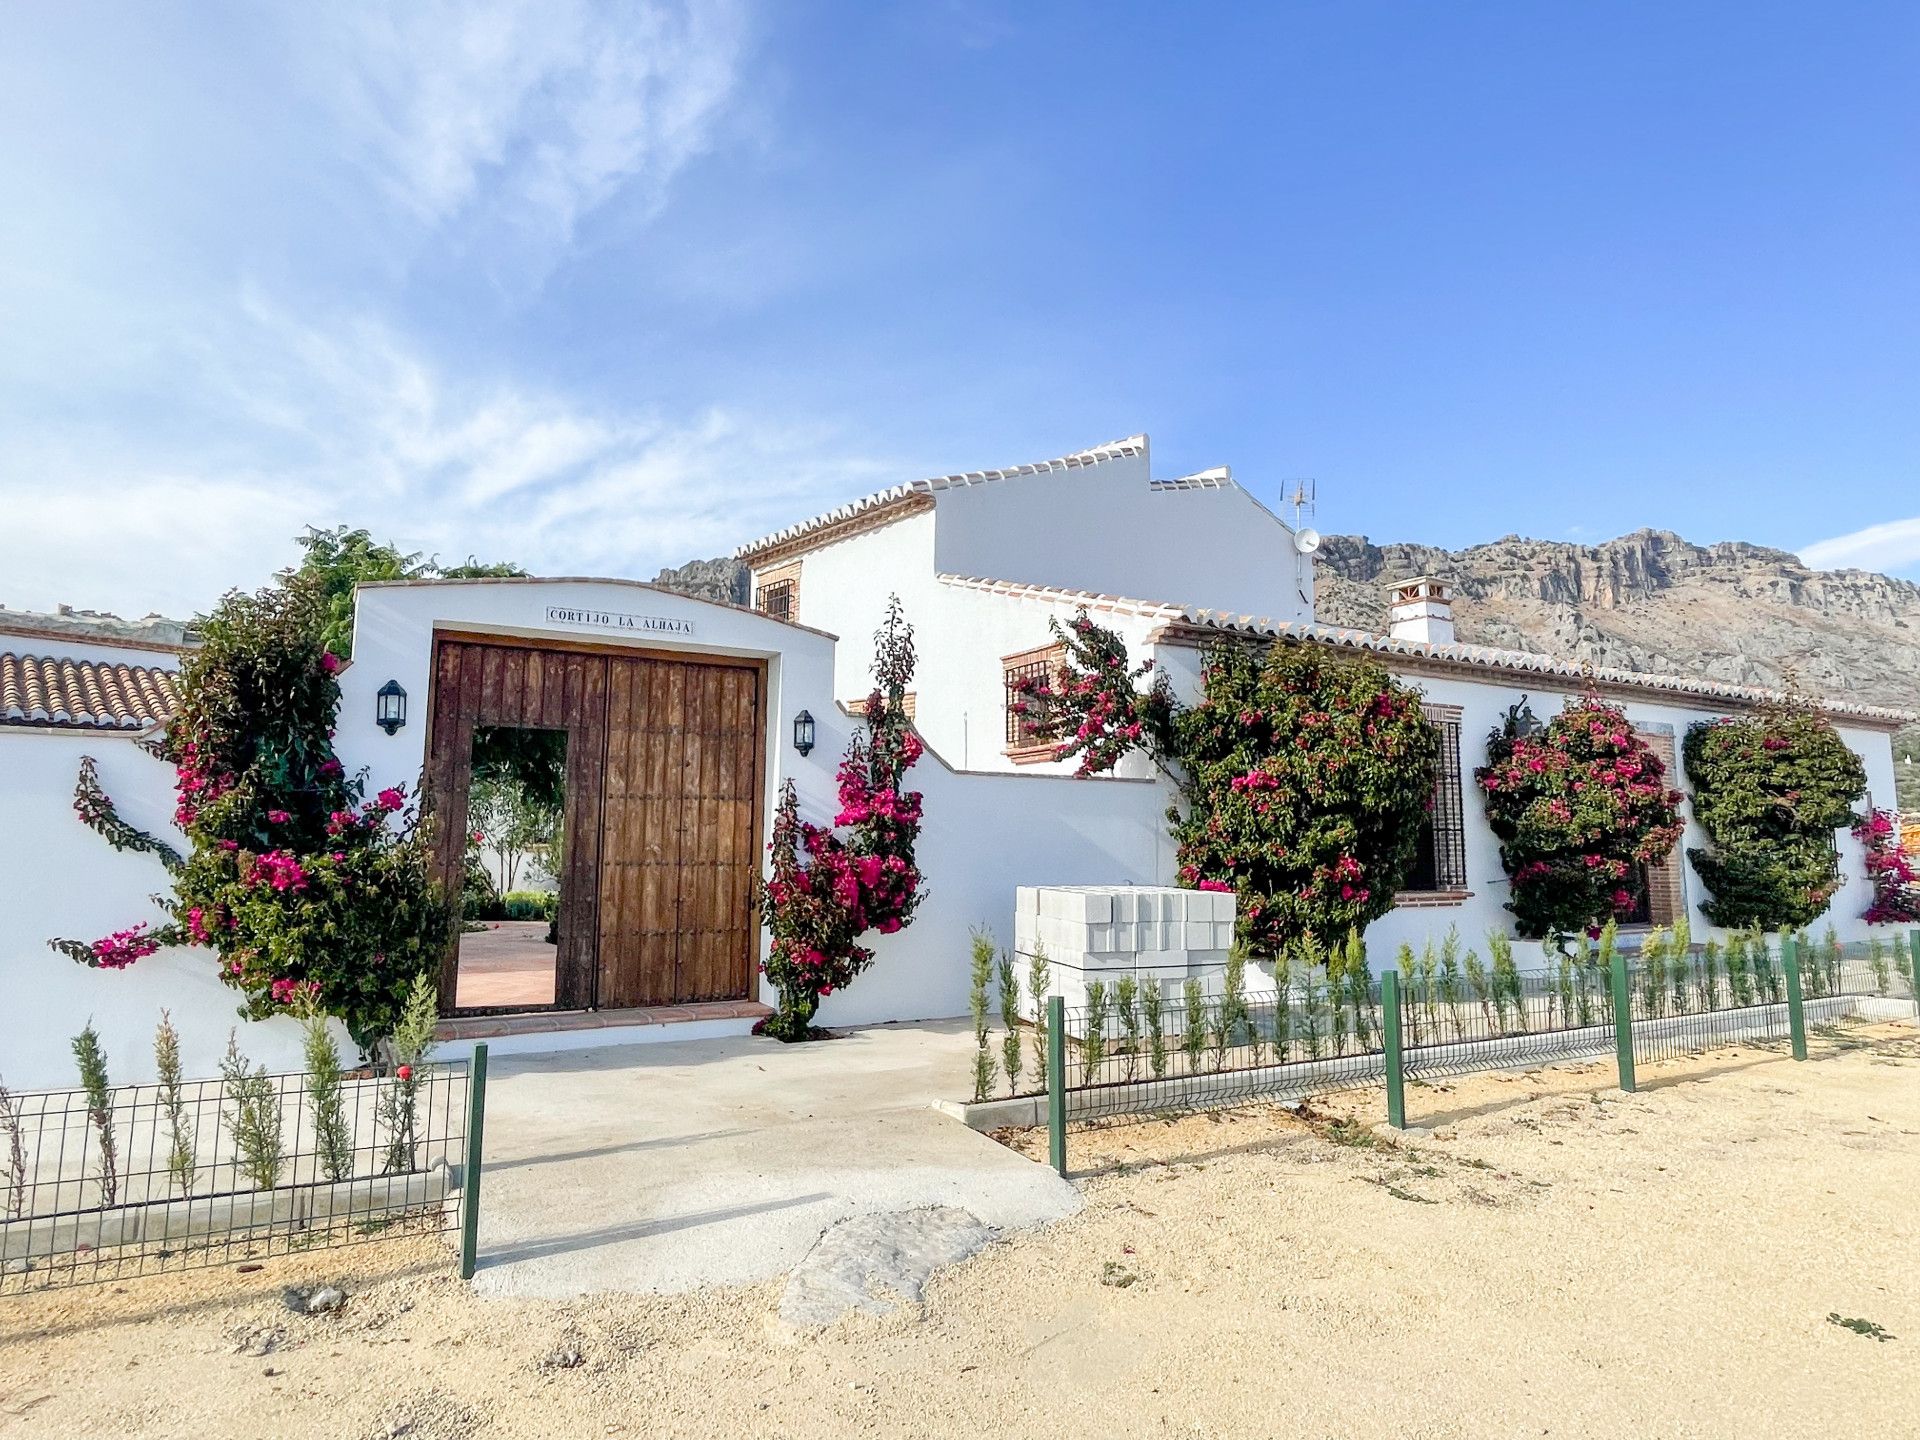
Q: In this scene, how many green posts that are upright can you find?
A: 6